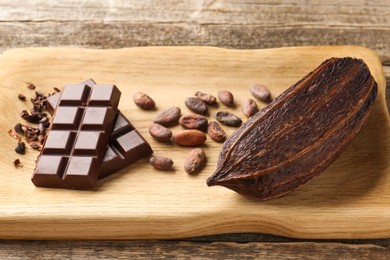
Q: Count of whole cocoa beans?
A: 14